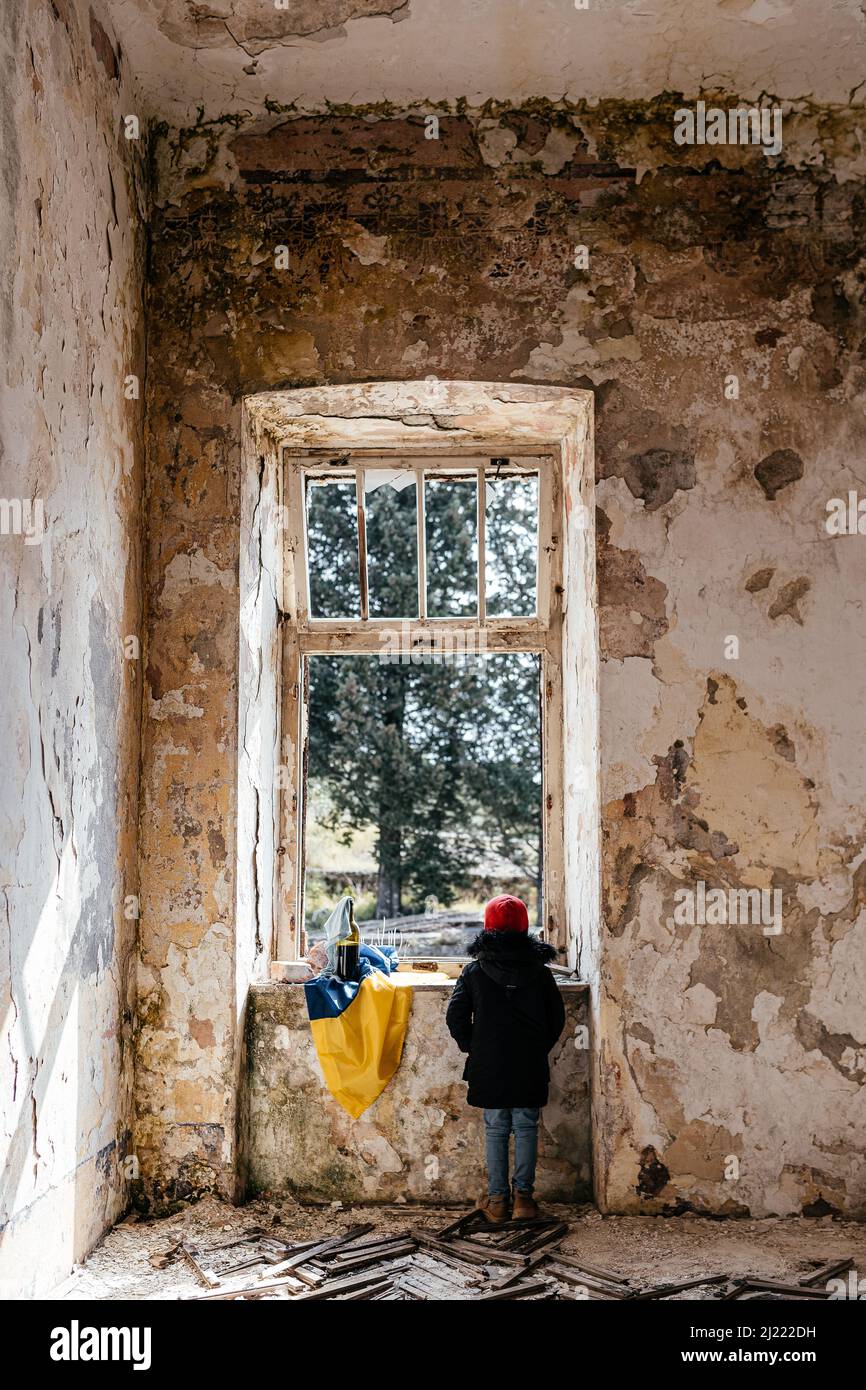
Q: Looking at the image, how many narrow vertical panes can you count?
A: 4